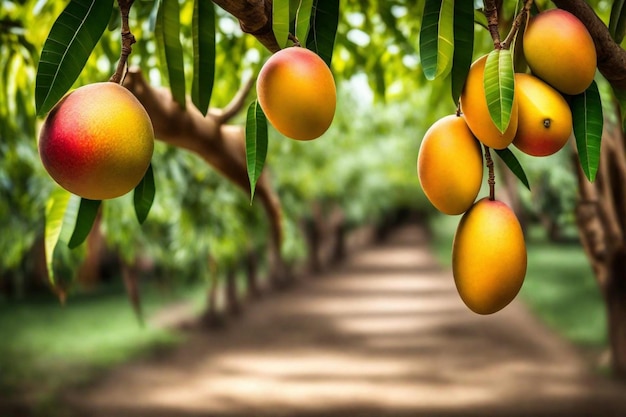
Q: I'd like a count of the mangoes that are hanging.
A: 7